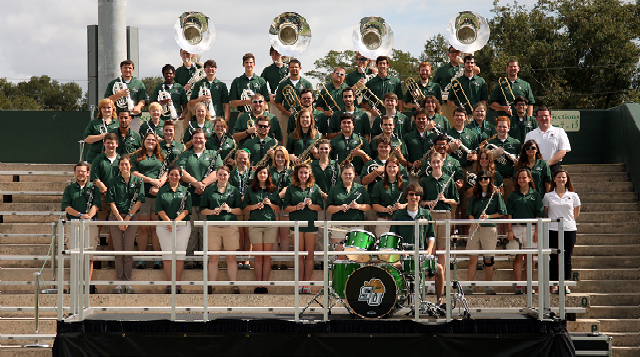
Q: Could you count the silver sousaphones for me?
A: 4